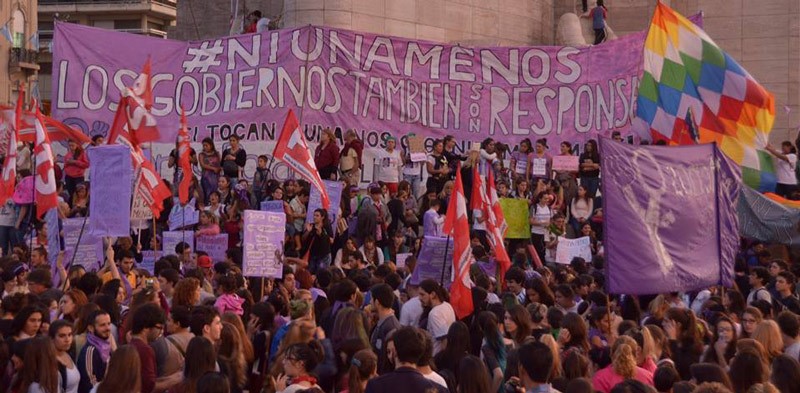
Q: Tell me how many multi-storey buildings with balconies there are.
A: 2